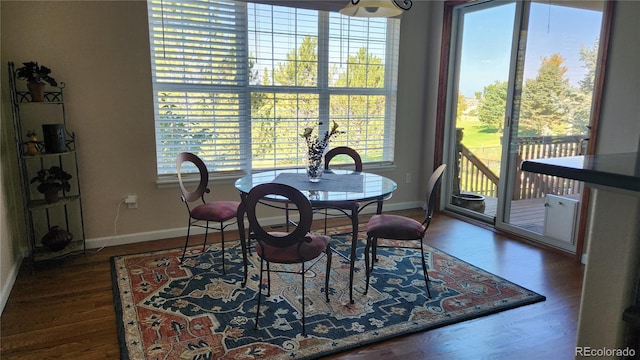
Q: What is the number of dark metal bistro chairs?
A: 4